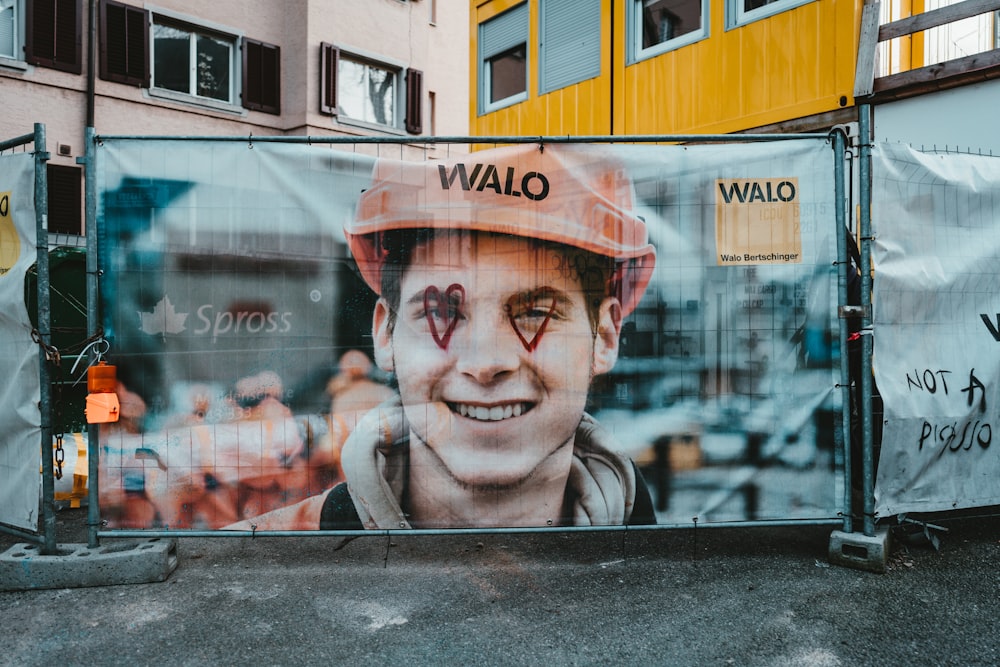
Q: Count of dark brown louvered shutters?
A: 6